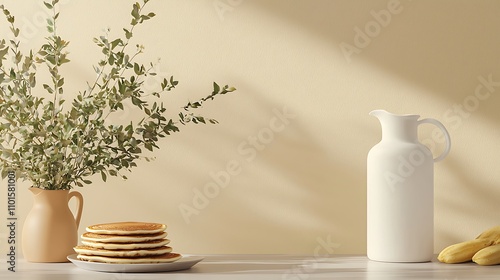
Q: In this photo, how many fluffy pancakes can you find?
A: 5